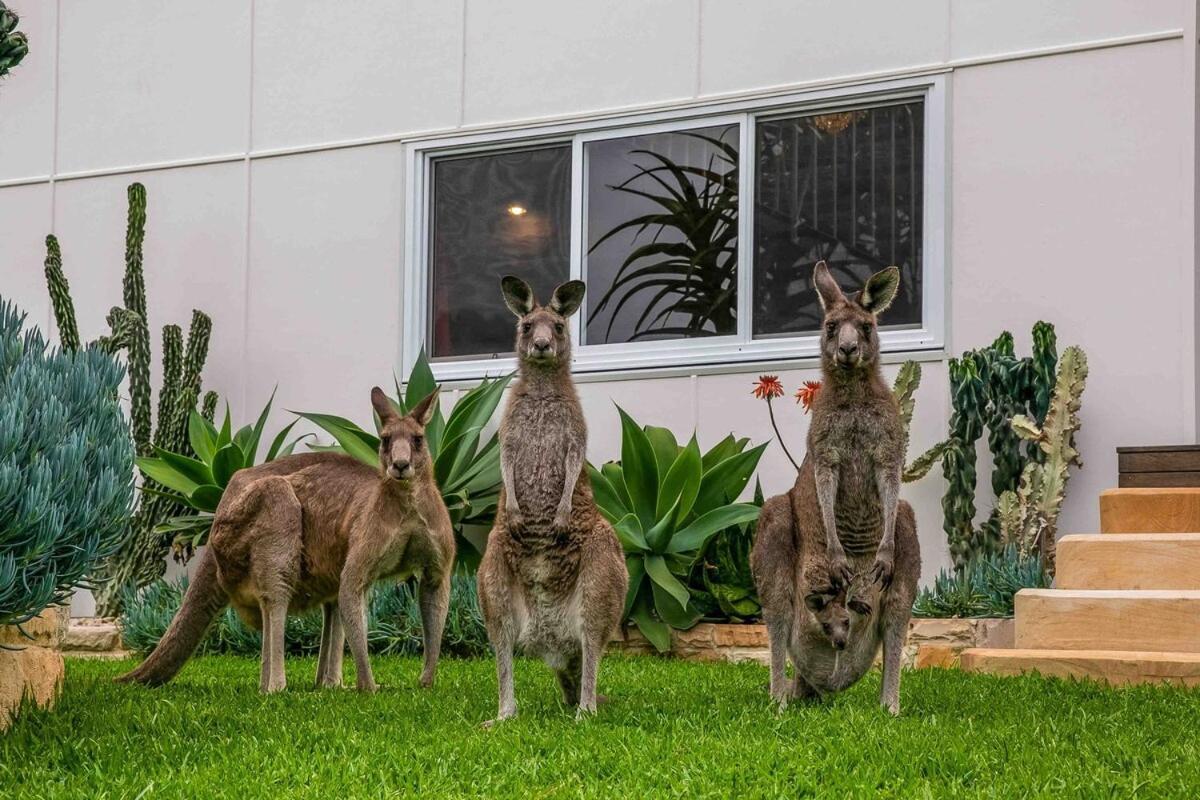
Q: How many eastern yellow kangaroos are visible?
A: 0